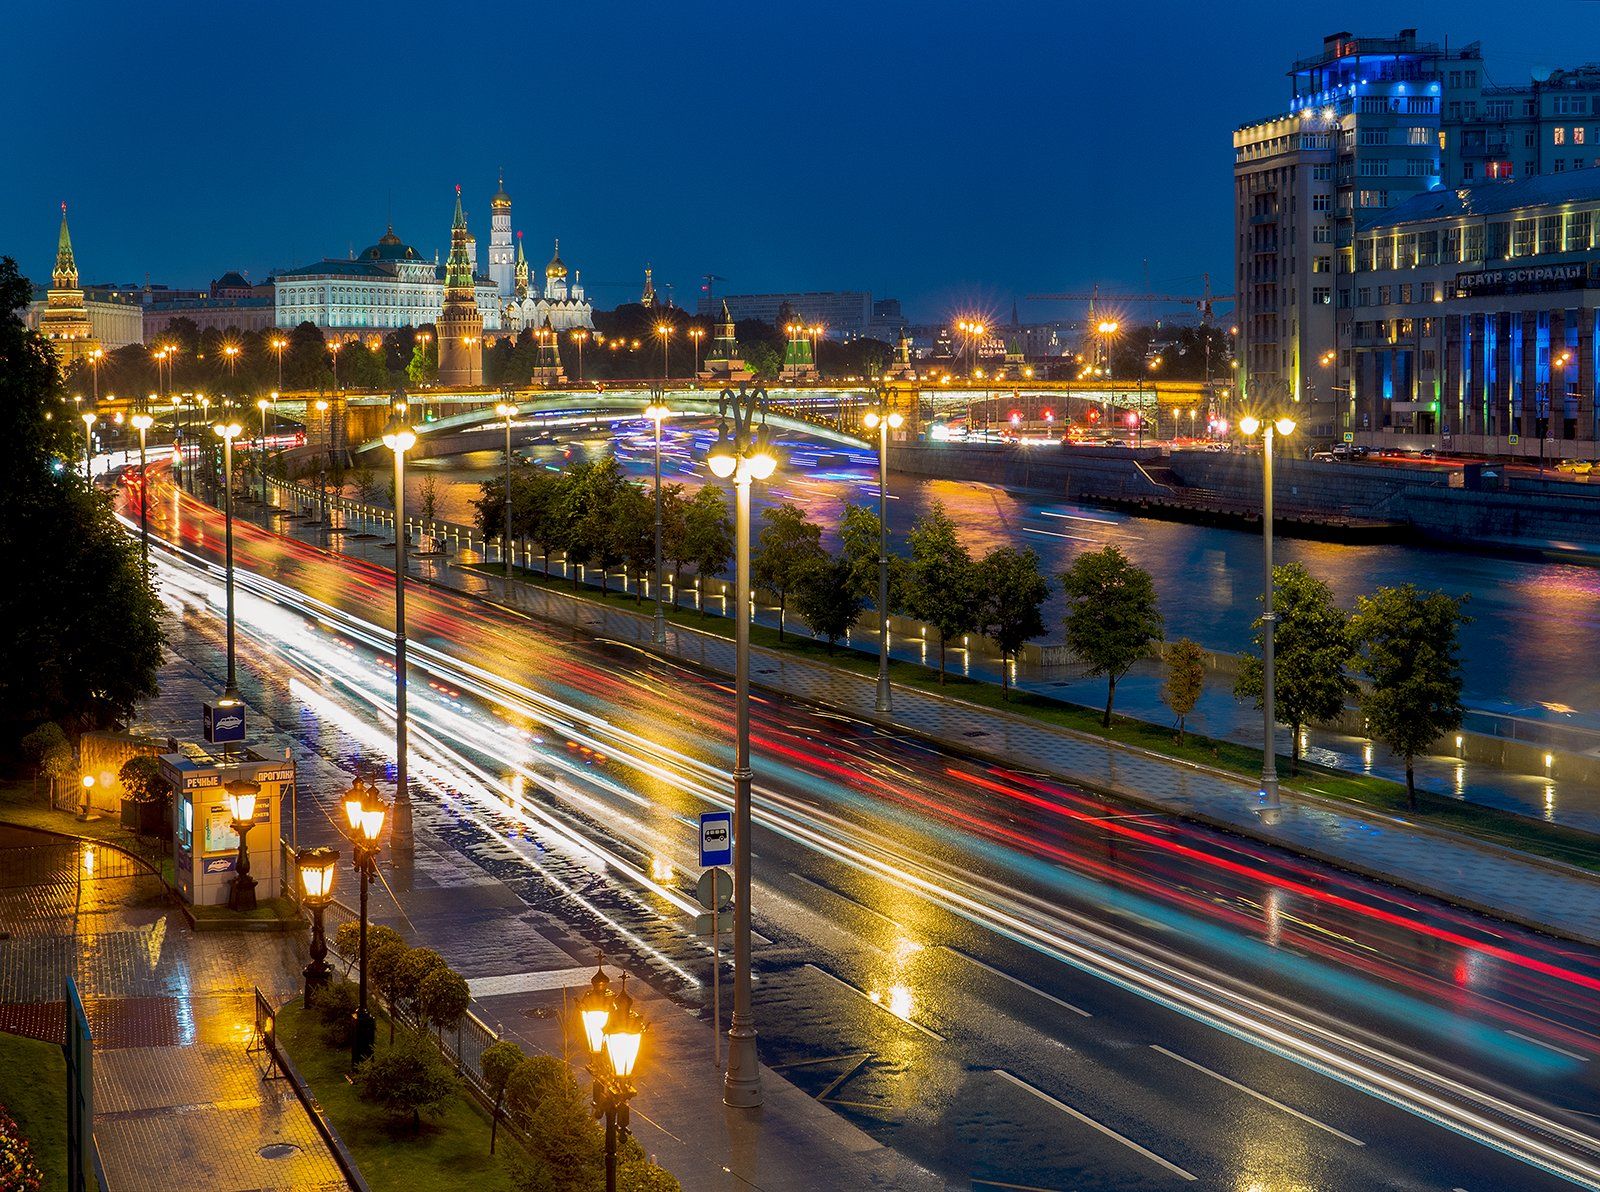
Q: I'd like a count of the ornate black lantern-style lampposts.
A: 4